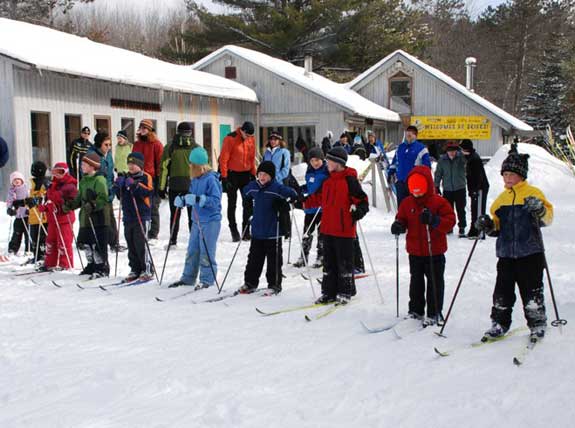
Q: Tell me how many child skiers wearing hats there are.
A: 11